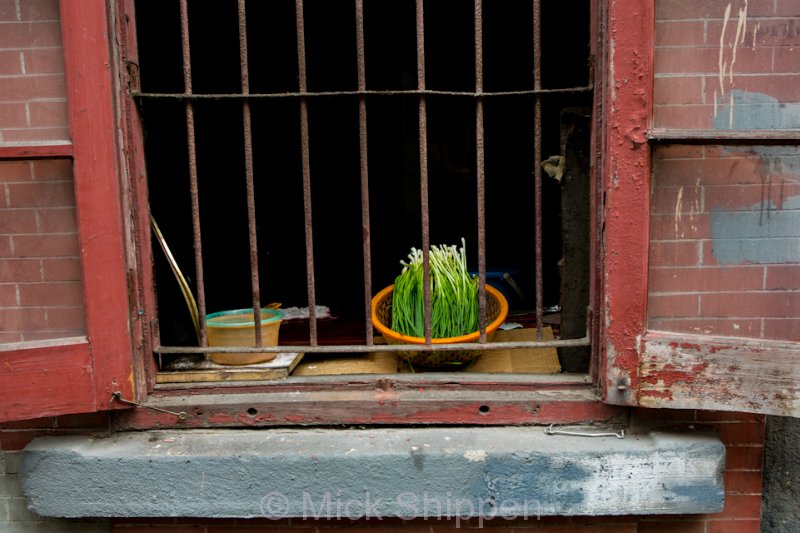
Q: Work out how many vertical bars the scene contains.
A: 7